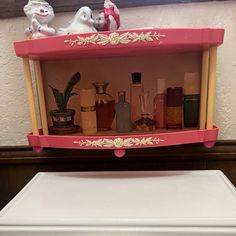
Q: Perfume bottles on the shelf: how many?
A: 8